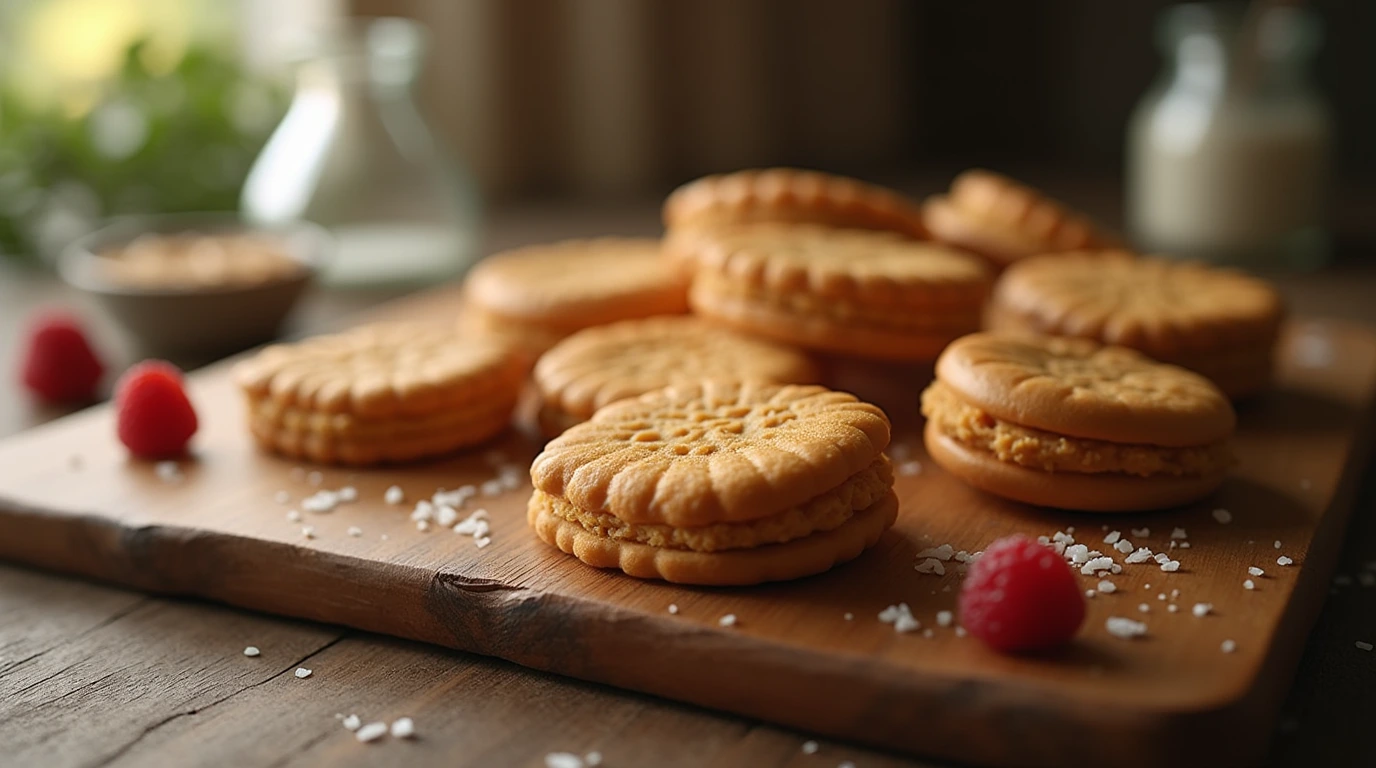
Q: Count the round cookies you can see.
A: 9